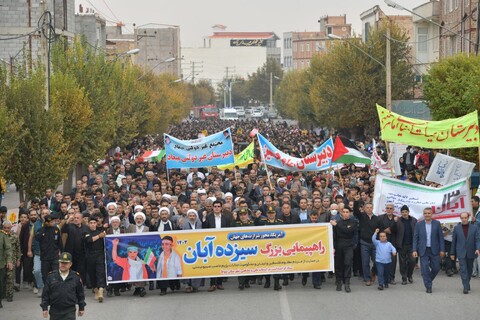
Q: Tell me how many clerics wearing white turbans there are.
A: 12